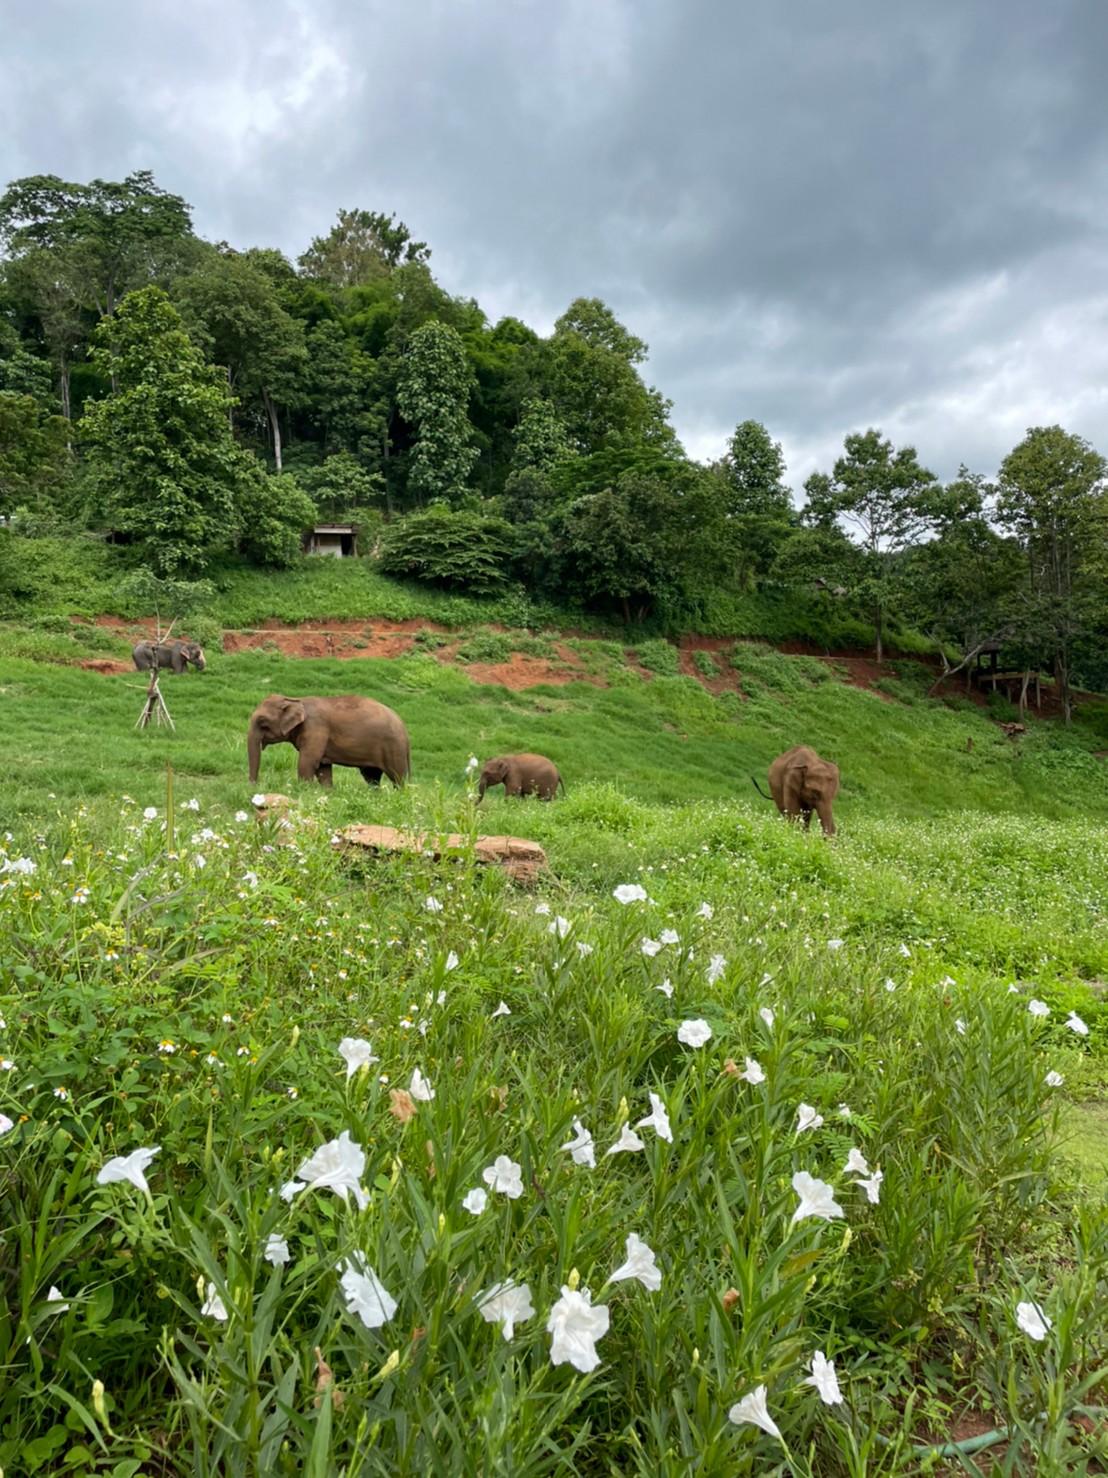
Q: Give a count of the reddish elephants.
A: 3